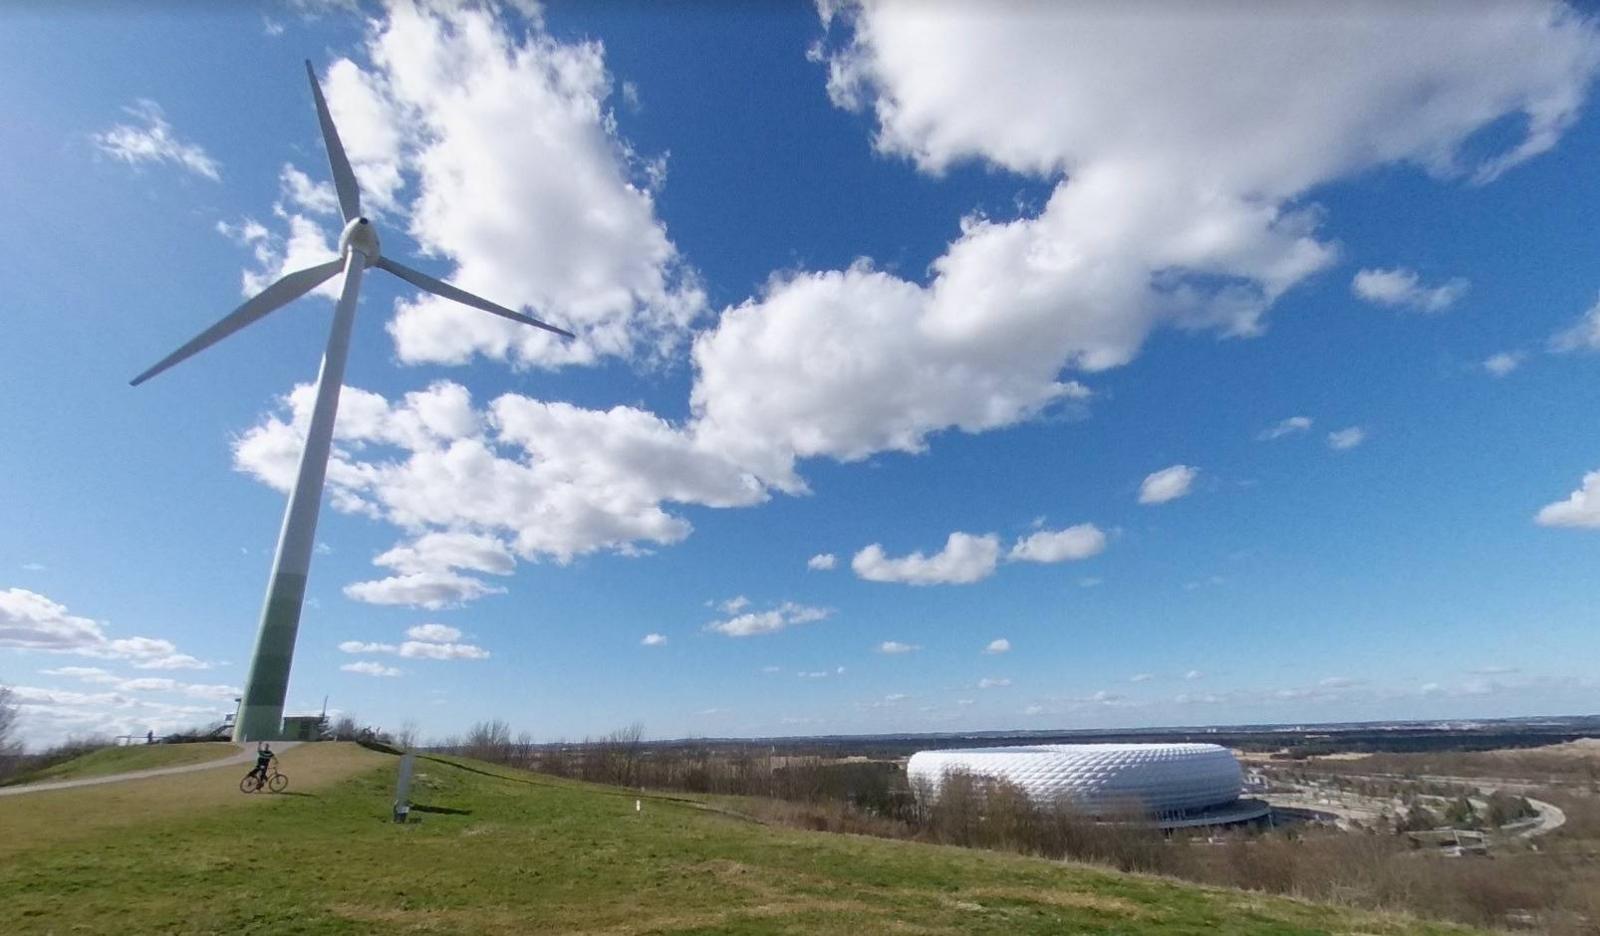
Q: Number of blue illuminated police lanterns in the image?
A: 0